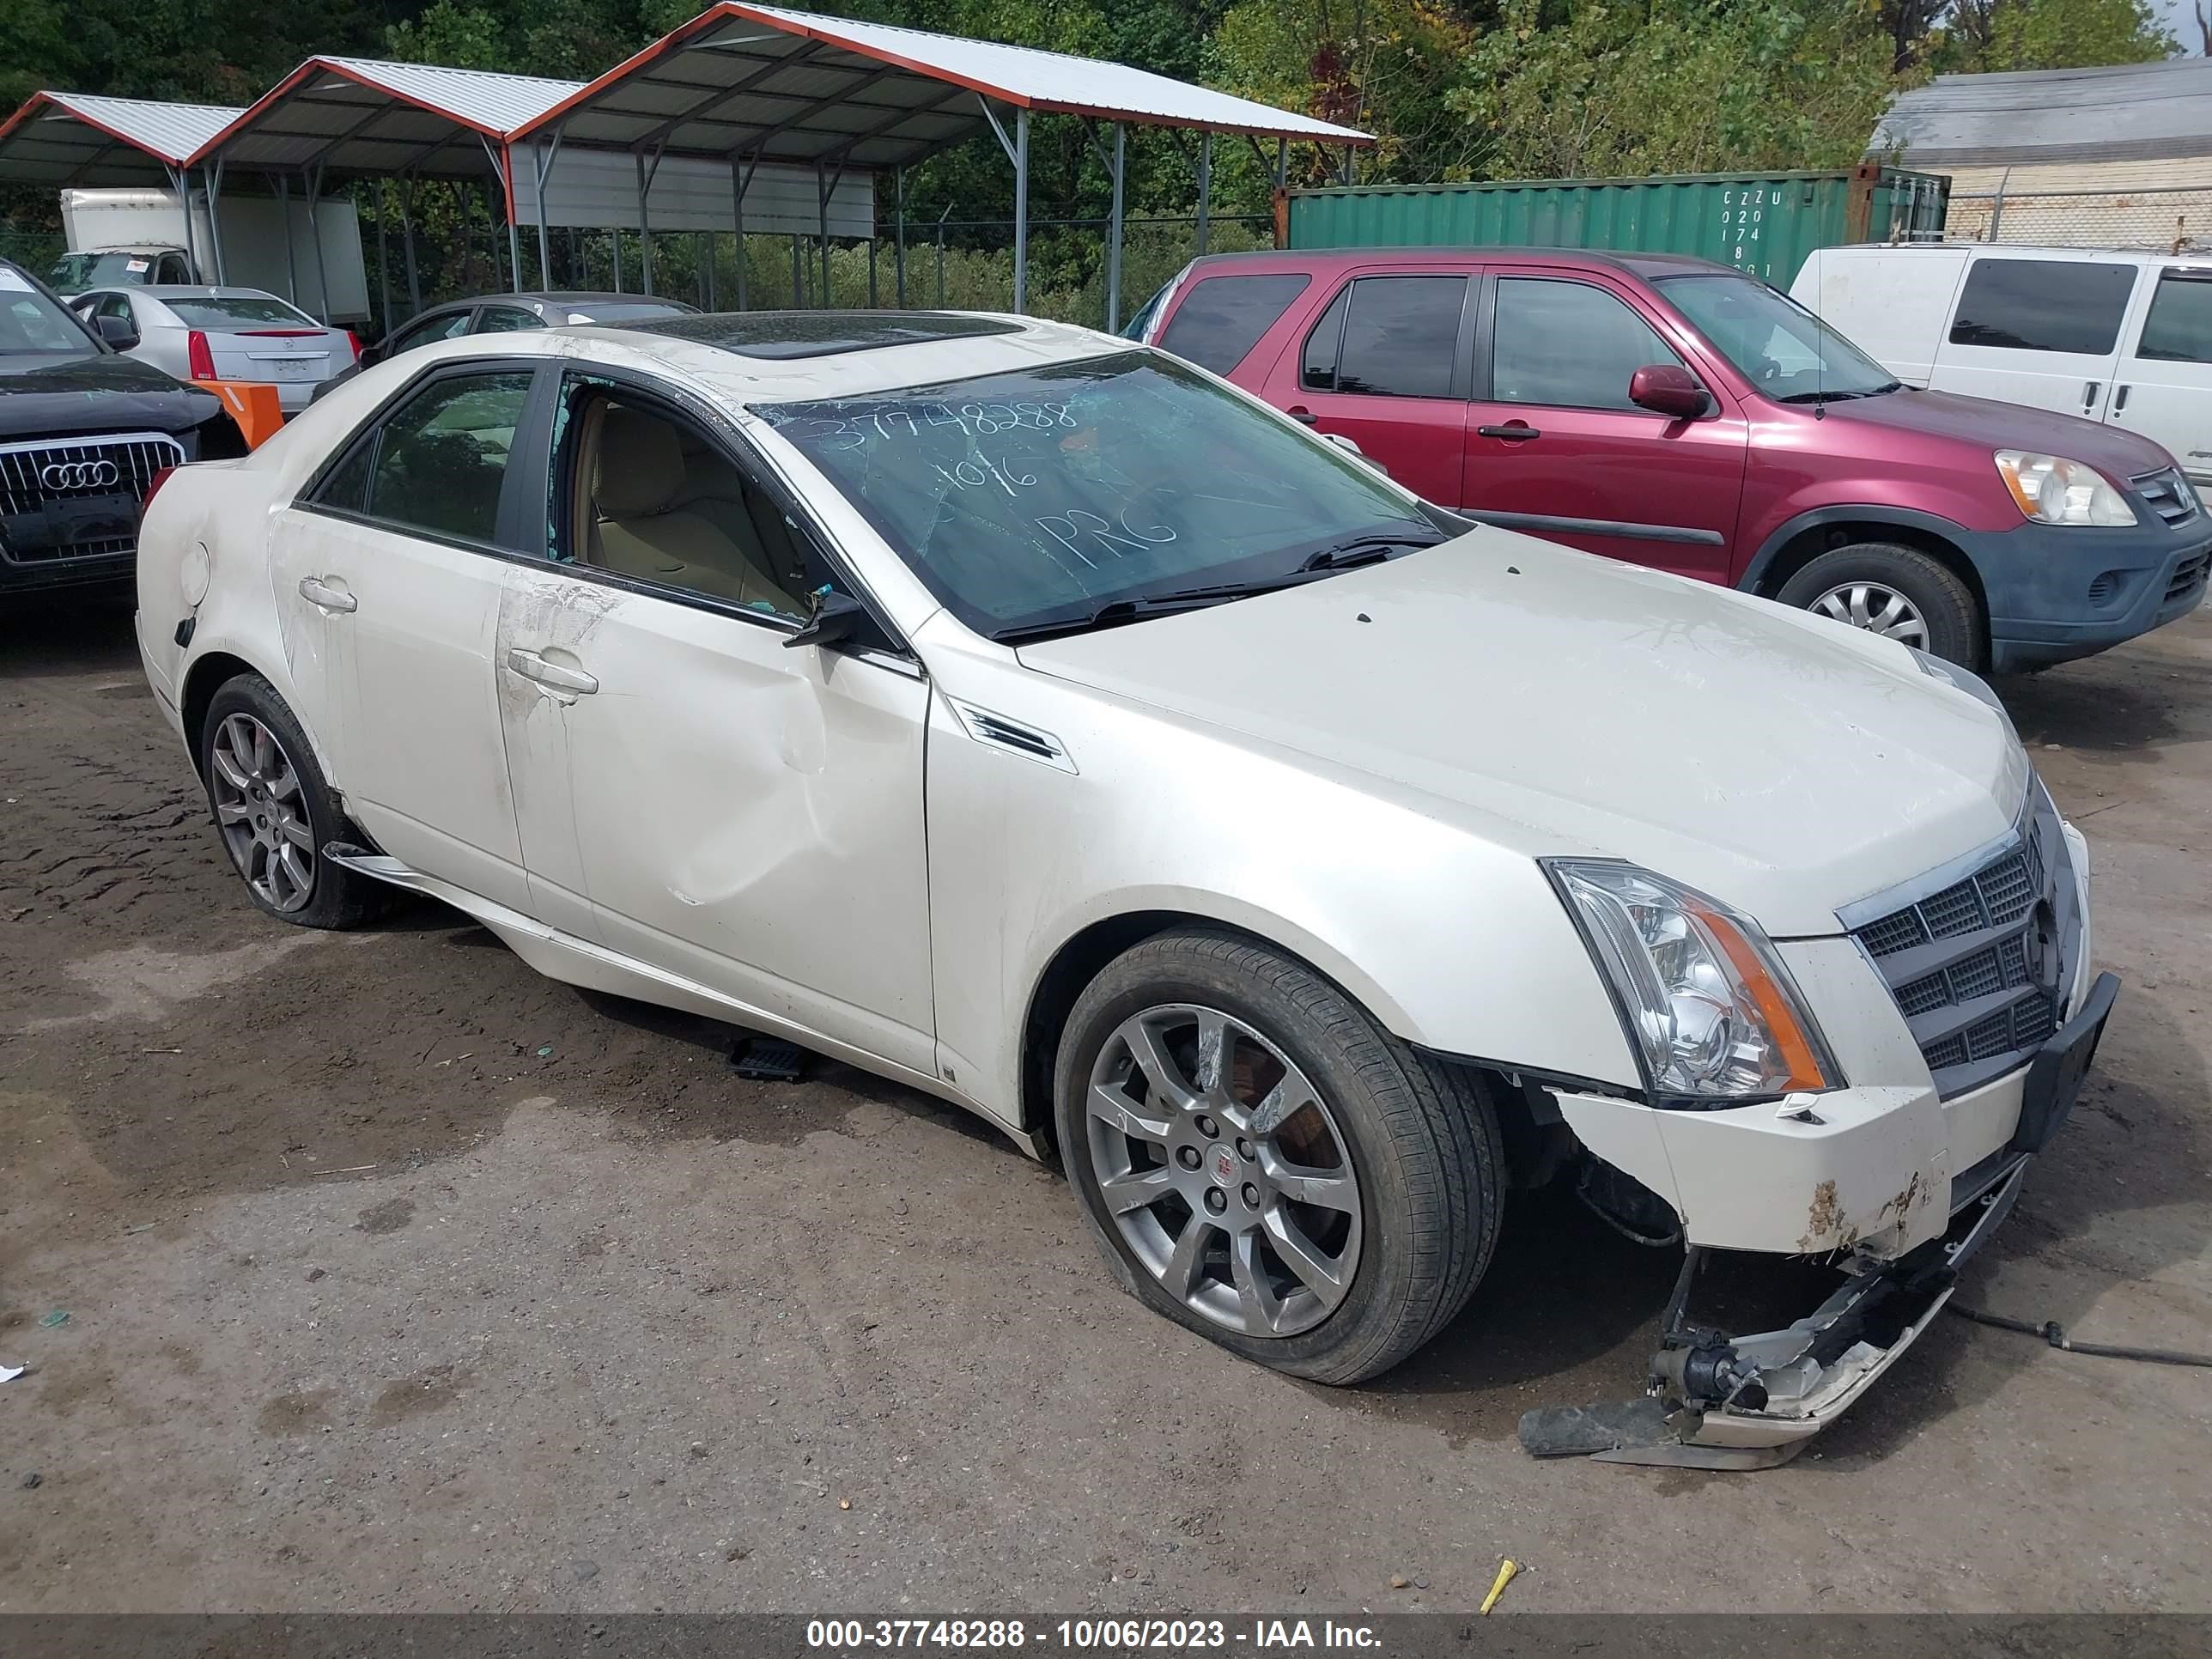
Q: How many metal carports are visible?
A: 3